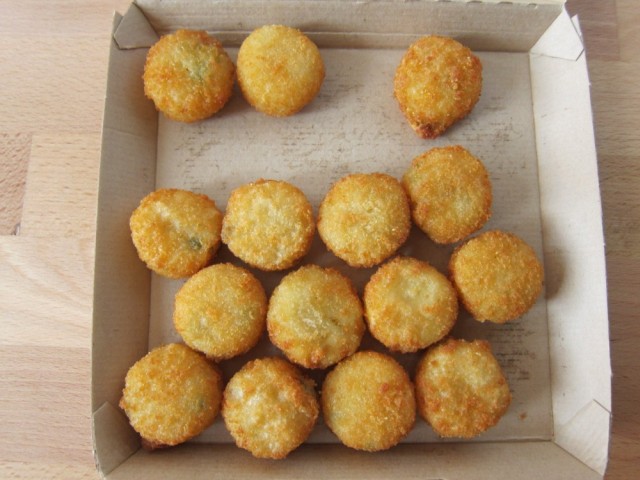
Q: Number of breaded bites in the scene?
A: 15